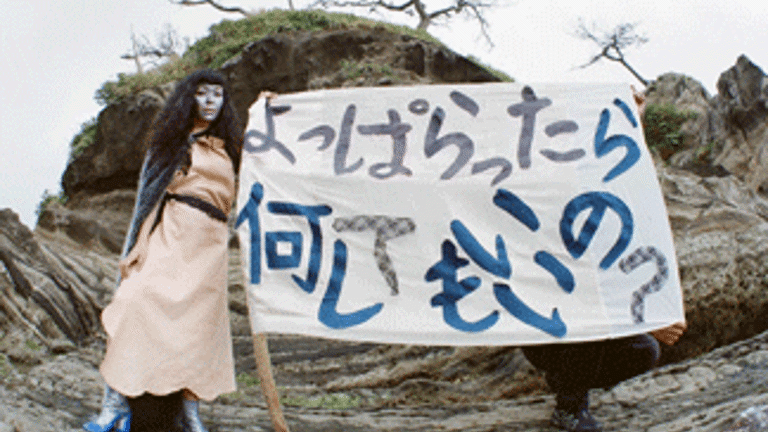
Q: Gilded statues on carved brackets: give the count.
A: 0